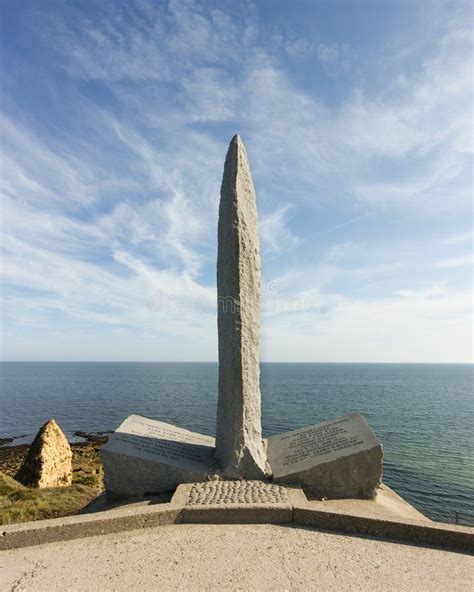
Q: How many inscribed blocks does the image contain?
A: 2